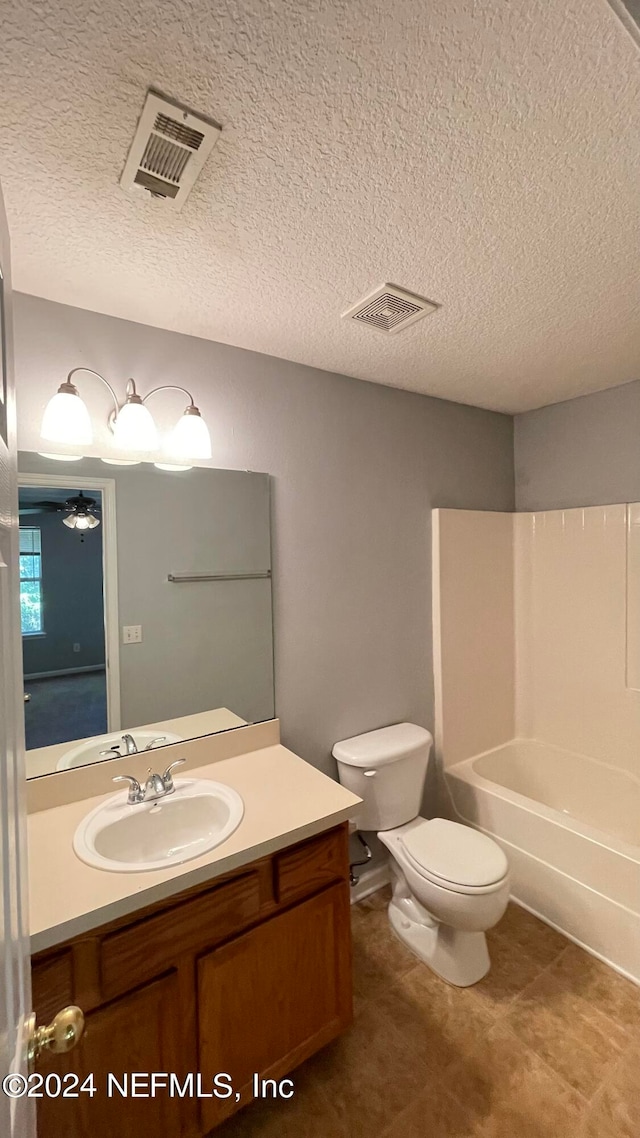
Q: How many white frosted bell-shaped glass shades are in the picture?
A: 3